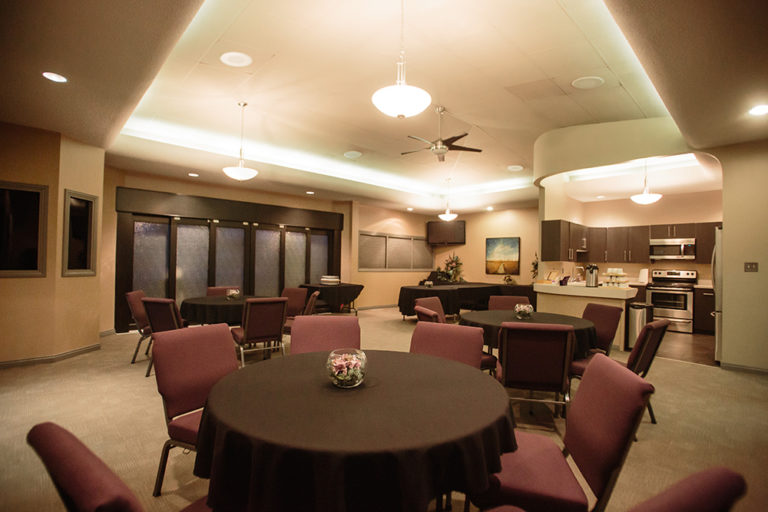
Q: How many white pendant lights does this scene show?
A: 4